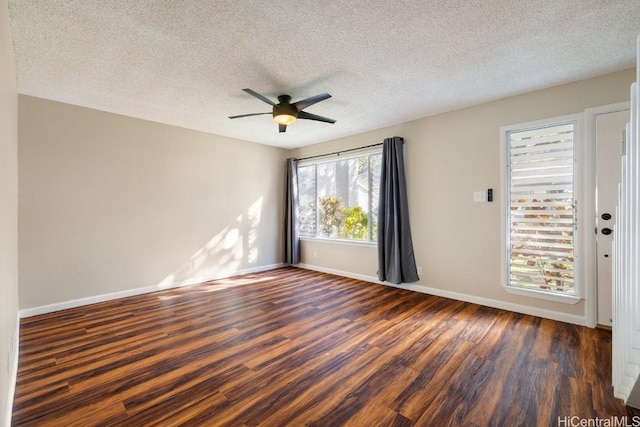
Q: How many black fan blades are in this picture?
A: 5